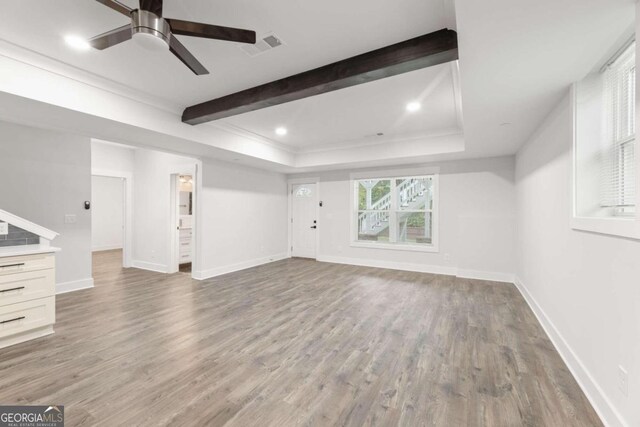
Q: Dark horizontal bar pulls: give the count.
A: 3